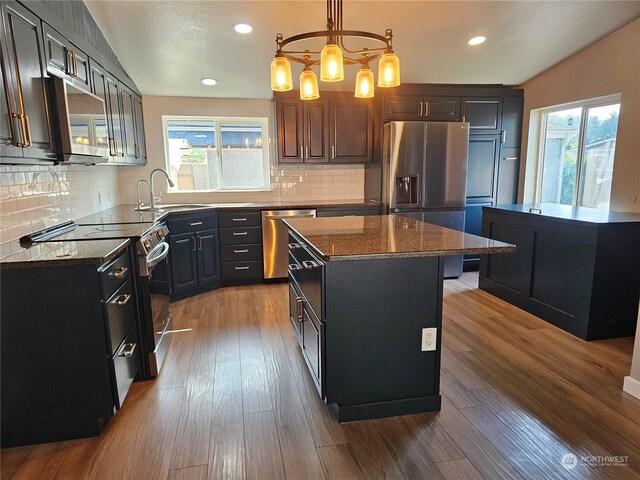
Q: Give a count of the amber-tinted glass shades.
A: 5